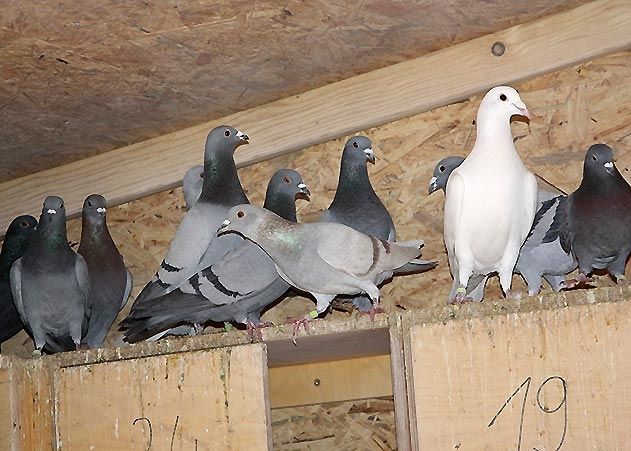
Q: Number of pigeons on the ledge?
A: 11